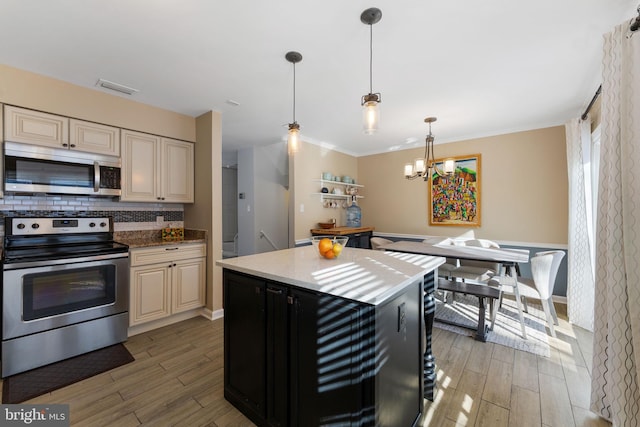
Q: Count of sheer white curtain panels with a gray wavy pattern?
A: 2